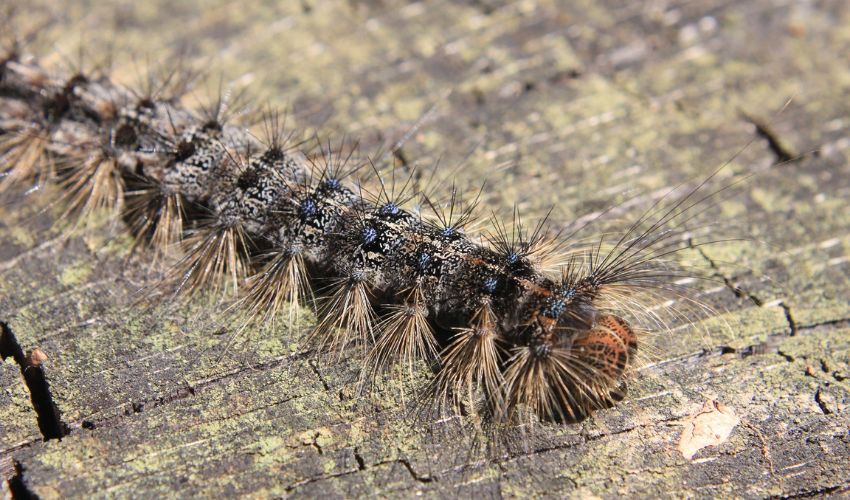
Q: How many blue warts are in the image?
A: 10